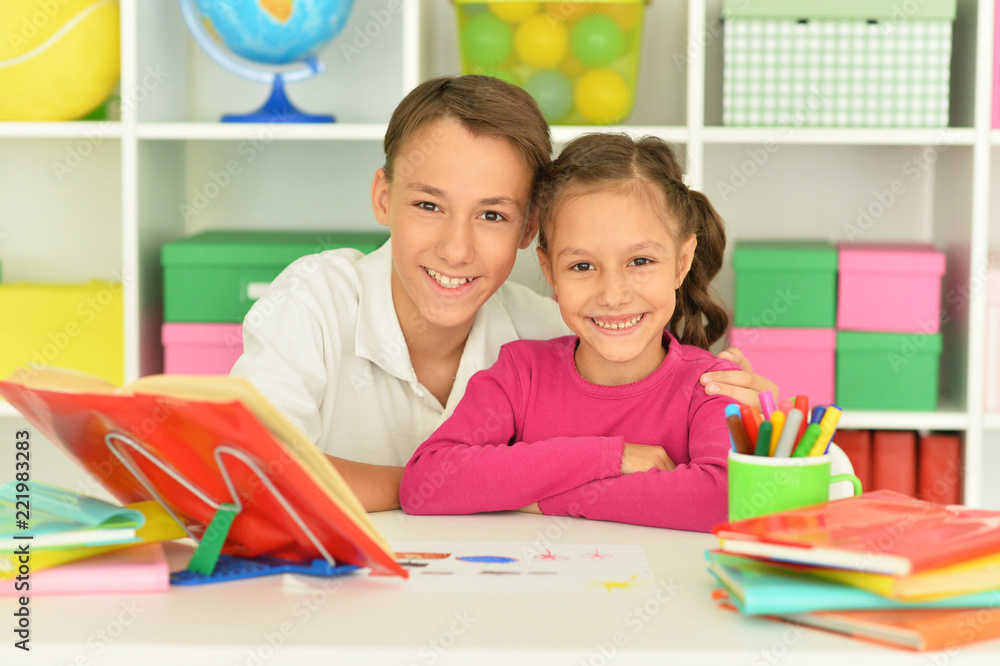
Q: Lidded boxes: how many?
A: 7